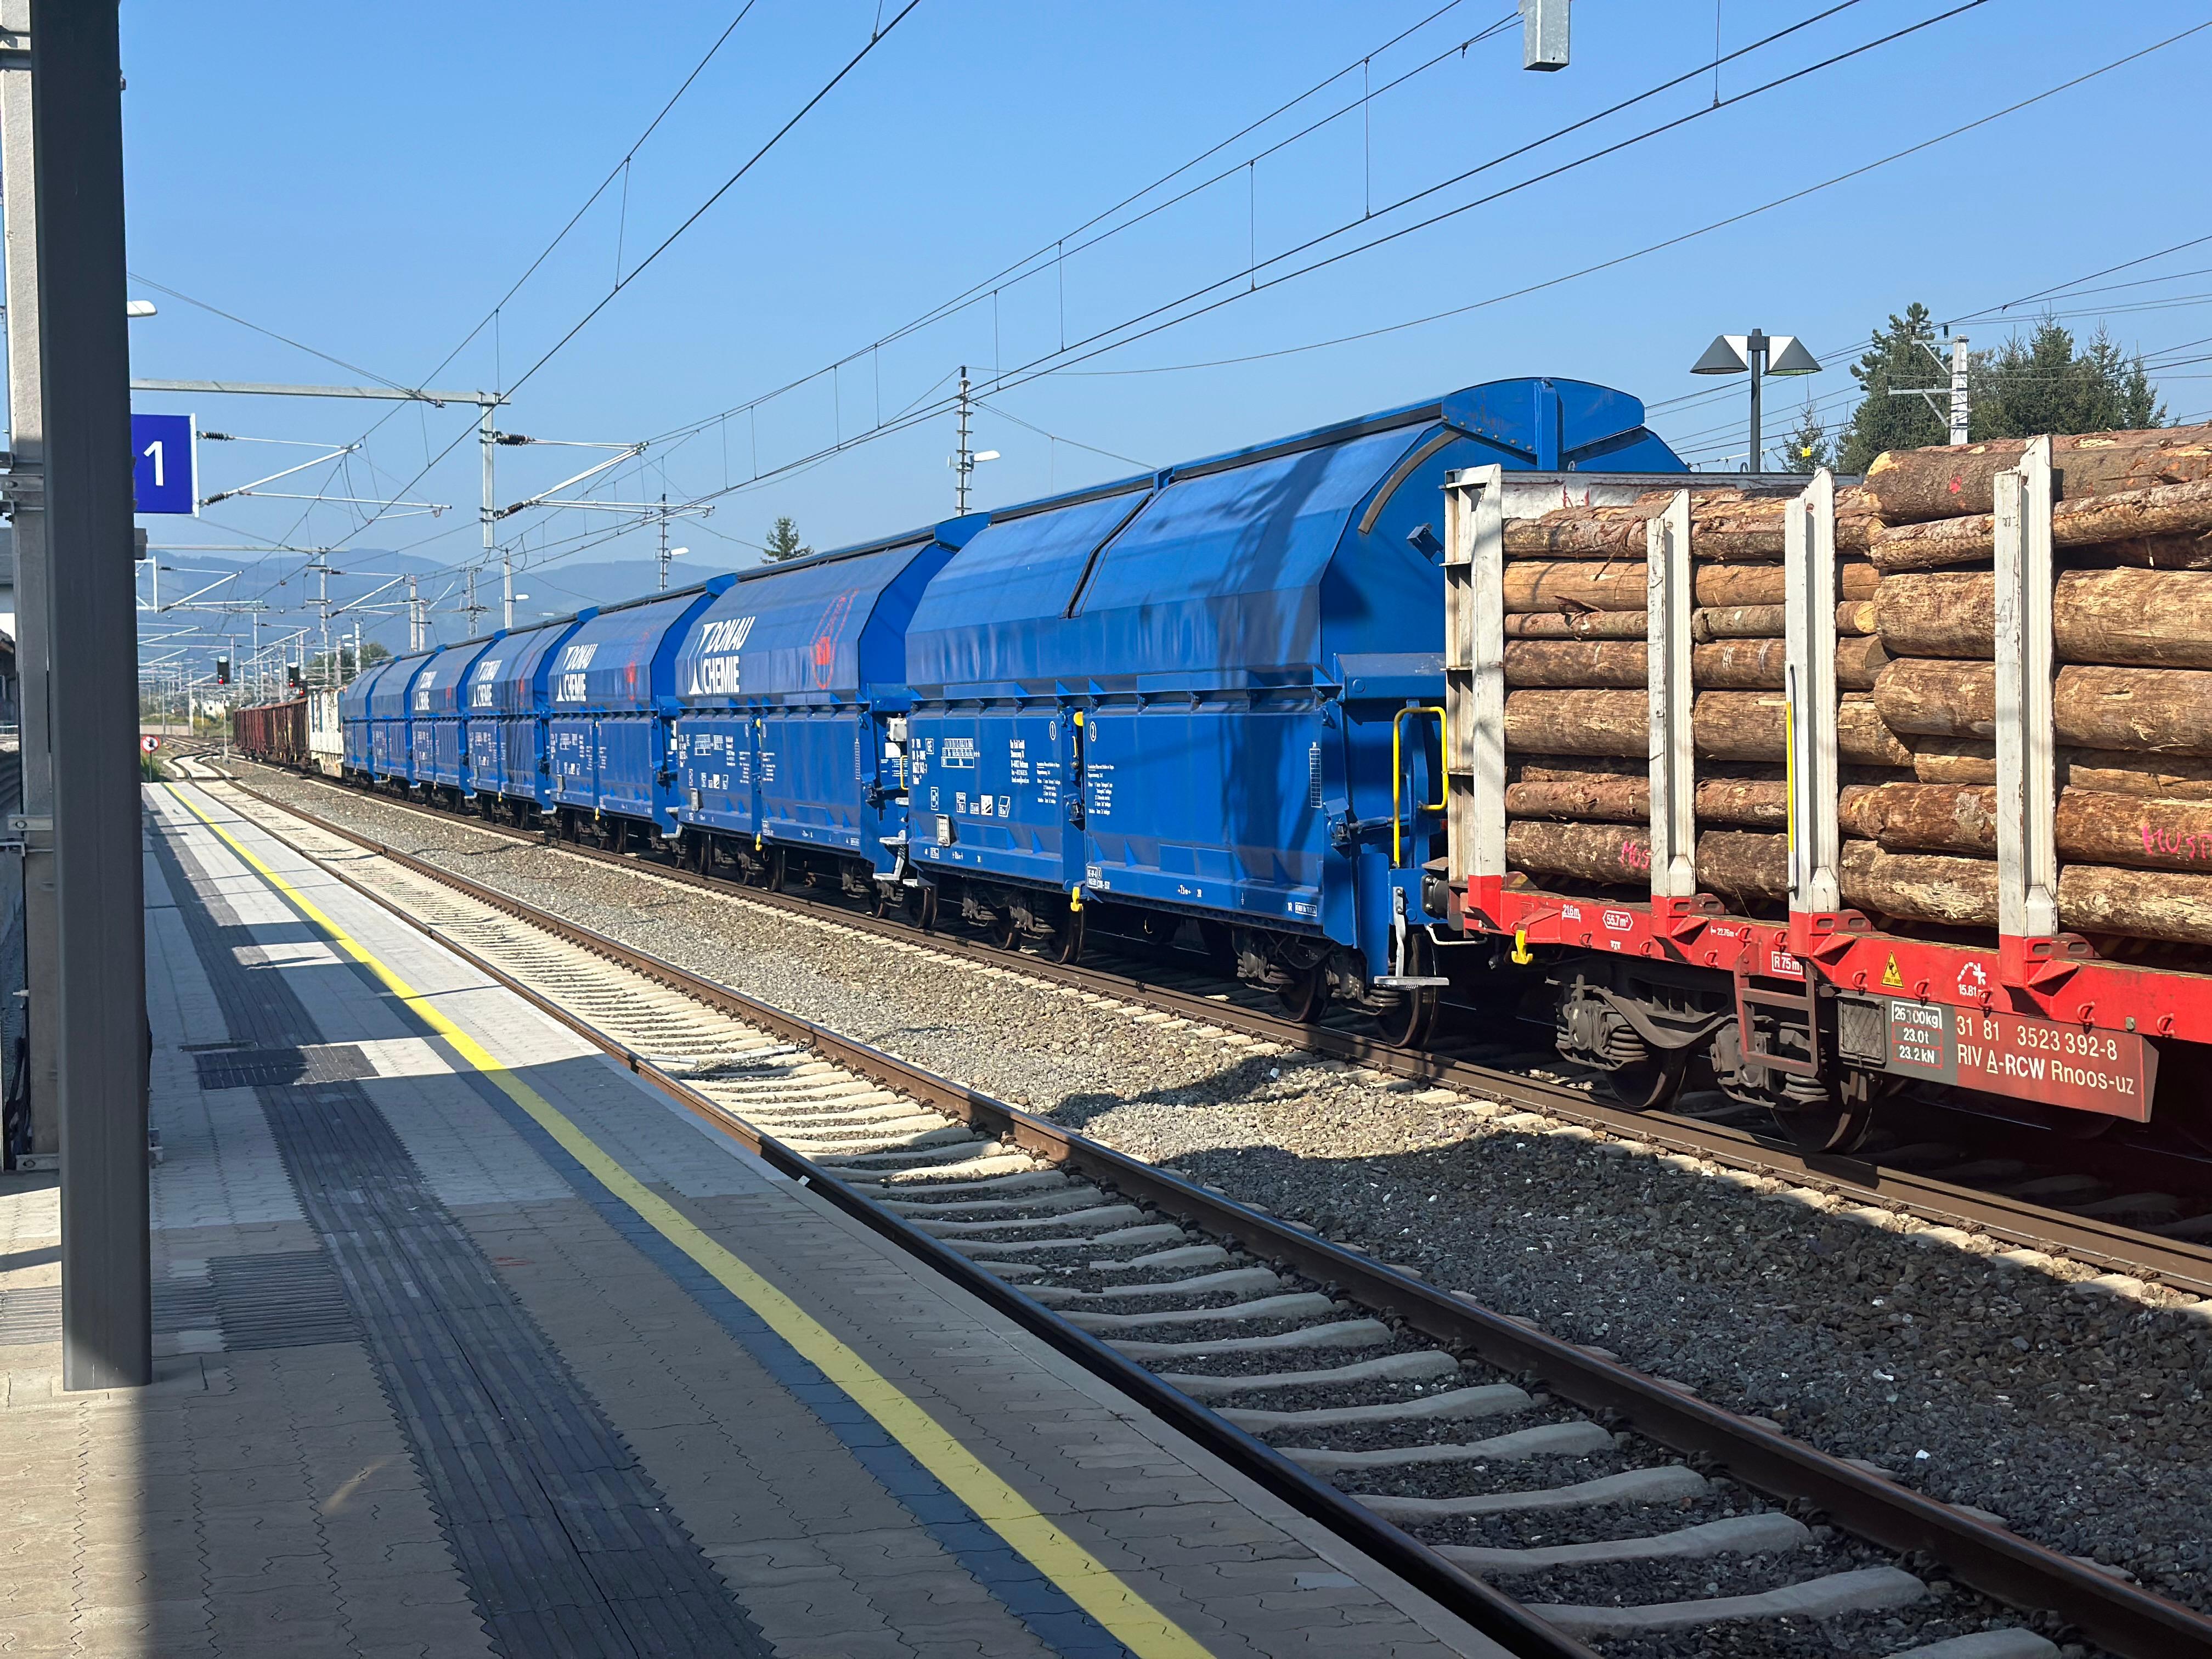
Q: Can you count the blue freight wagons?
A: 7